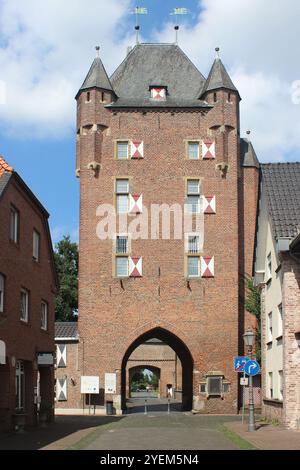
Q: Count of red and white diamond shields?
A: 7